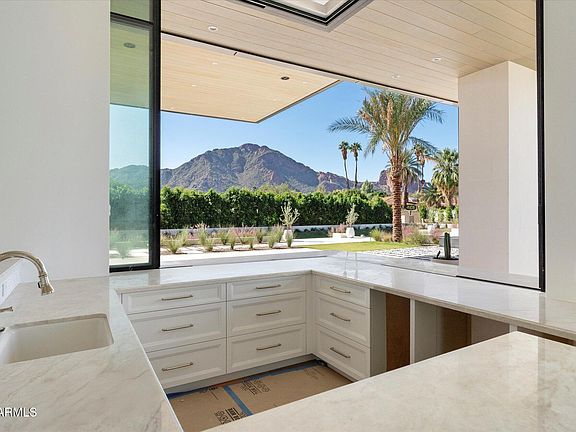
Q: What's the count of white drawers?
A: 9